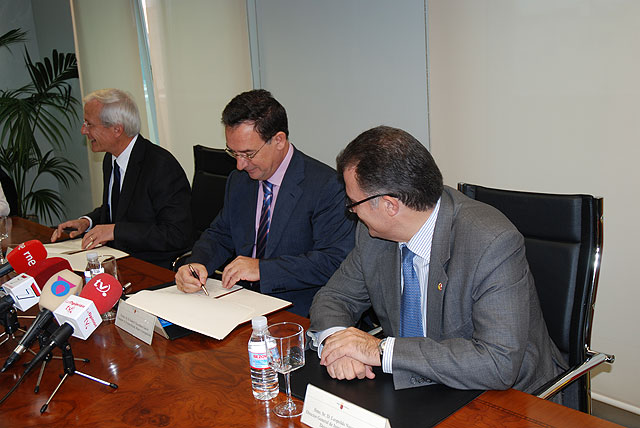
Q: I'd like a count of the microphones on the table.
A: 4